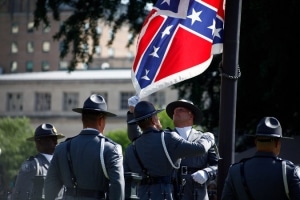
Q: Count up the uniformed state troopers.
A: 5